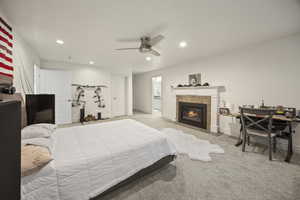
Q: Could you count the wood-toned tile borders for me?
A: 1